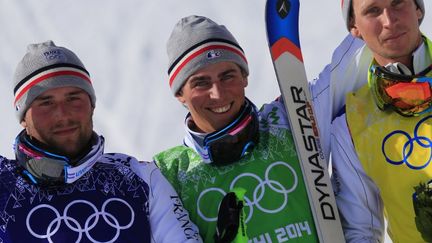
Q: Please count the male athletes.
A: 3